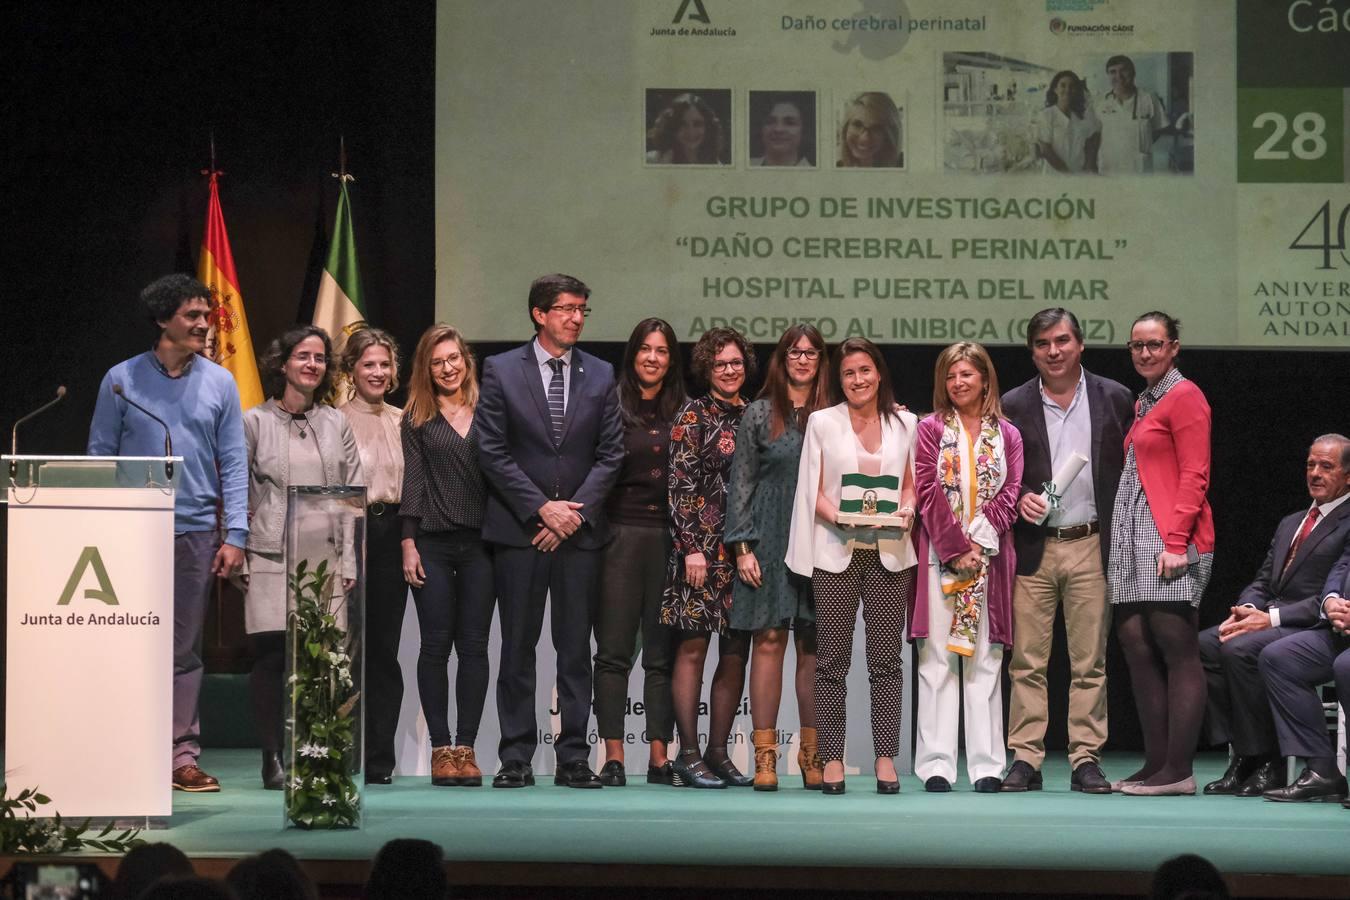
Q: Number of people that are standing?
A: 12